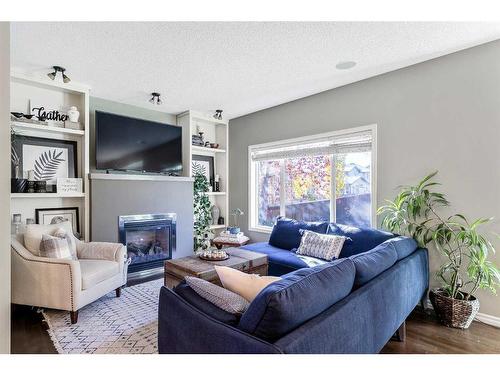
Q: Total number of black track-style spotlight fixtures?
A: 3